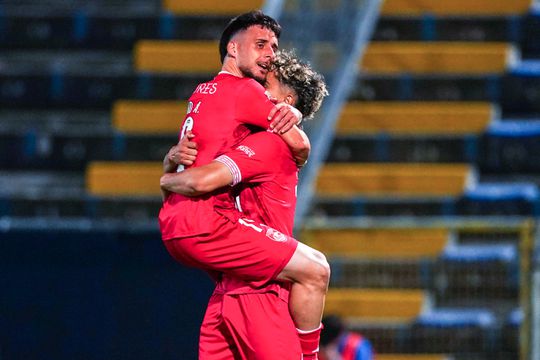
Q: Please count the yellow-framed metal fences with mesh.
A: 1